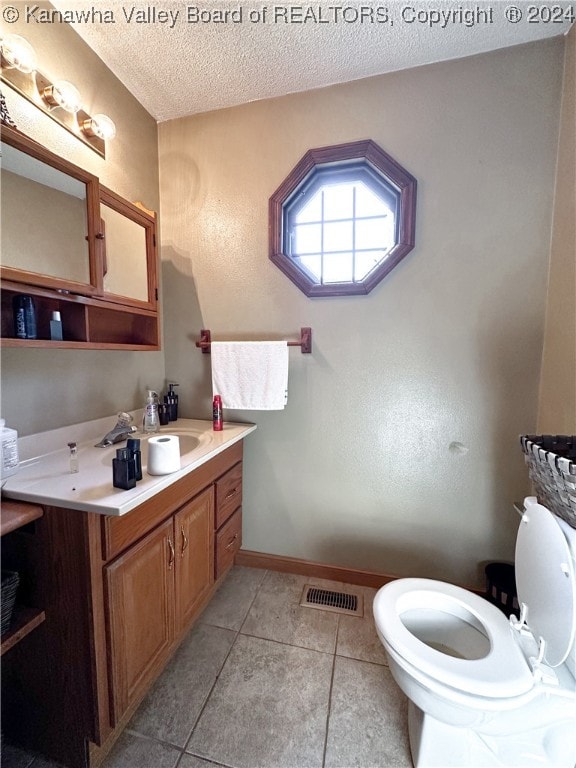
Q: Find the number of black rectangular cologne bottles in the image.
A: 2